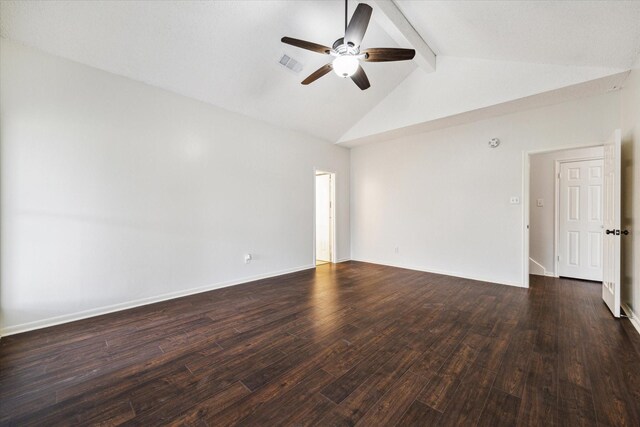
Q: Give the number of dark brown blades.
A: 5